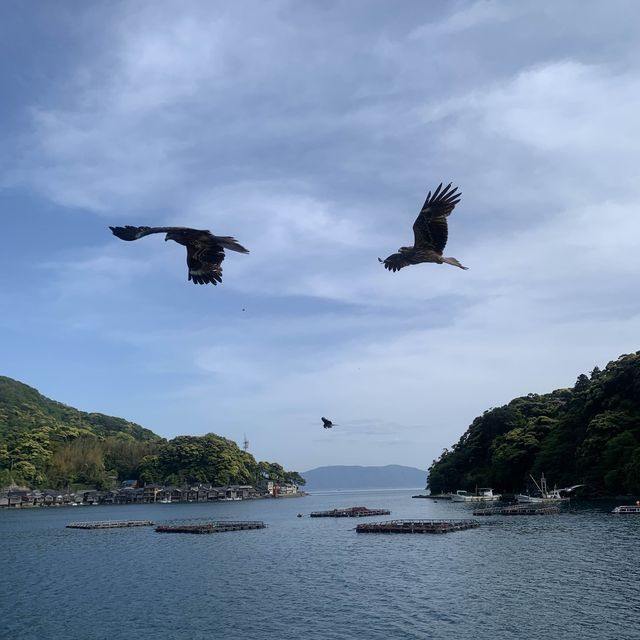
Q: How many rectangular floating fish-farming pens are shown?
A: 5